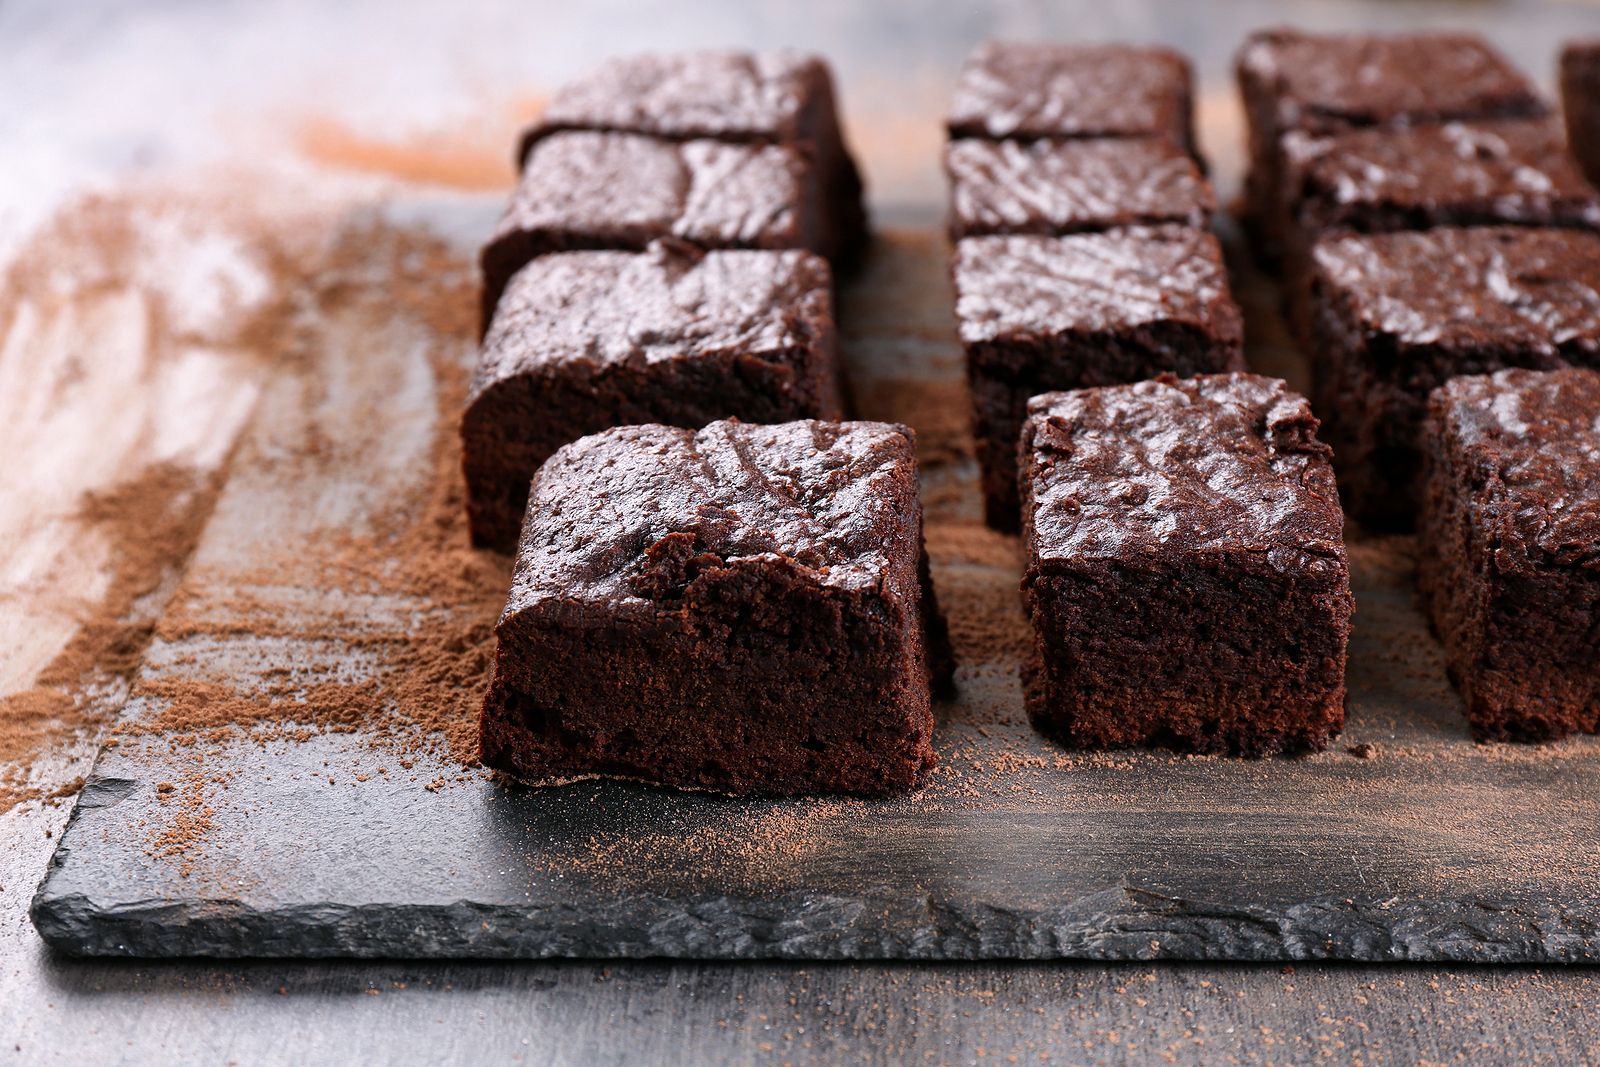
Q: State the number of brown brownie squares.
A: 13